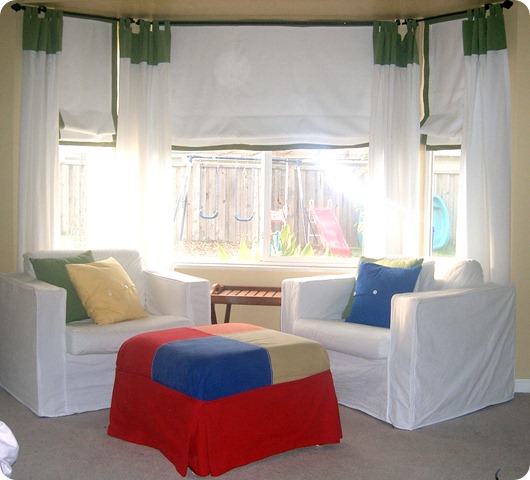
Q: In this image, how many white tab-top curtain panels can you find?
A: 4